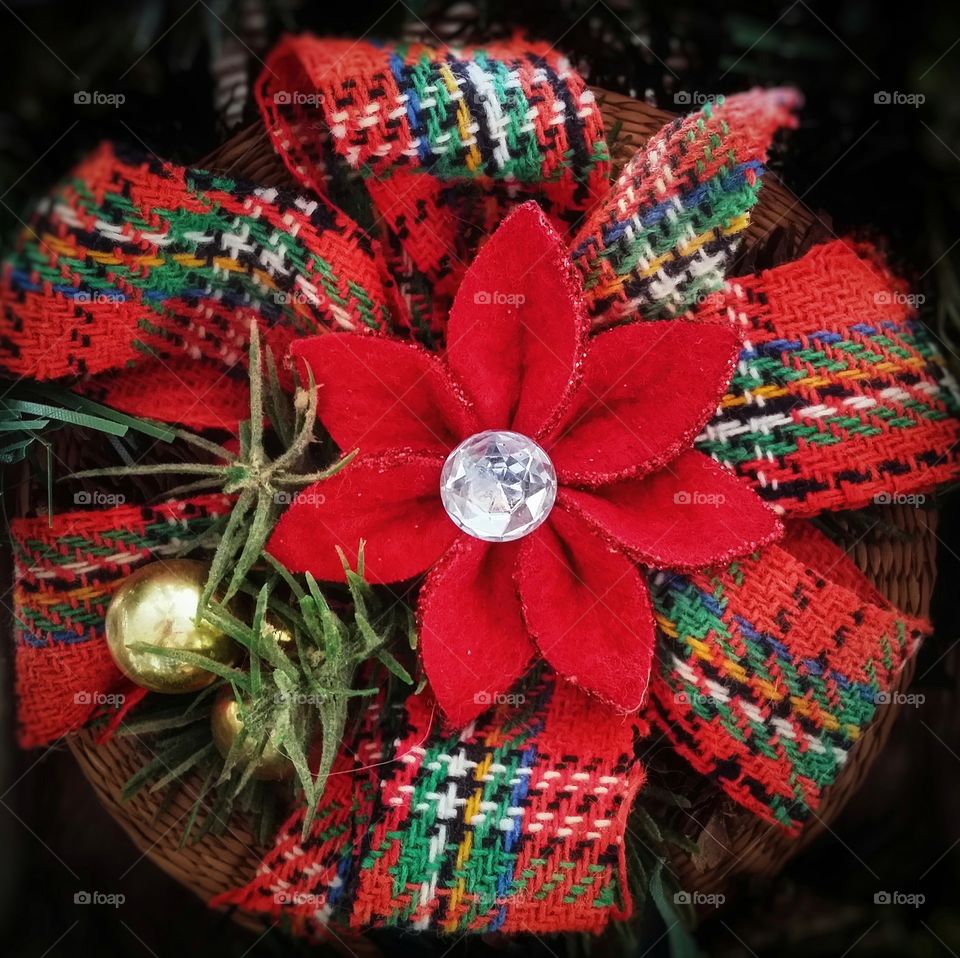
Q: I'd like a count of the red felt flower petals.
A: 7